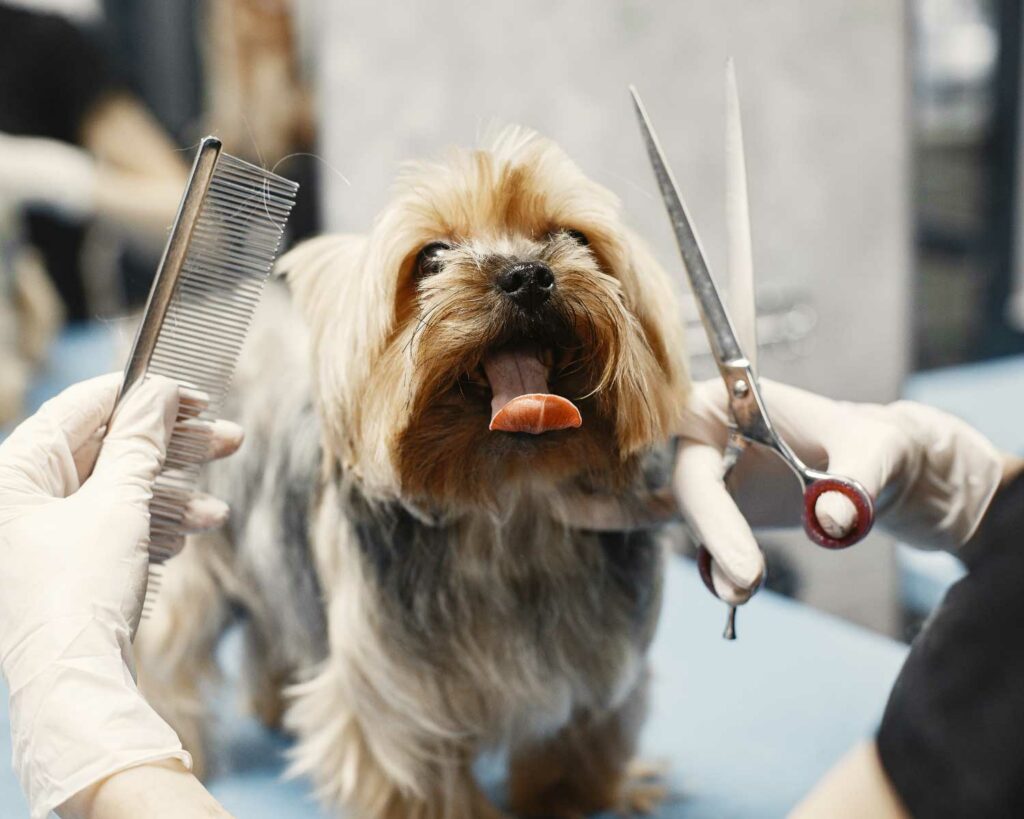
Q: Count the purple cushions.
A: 0